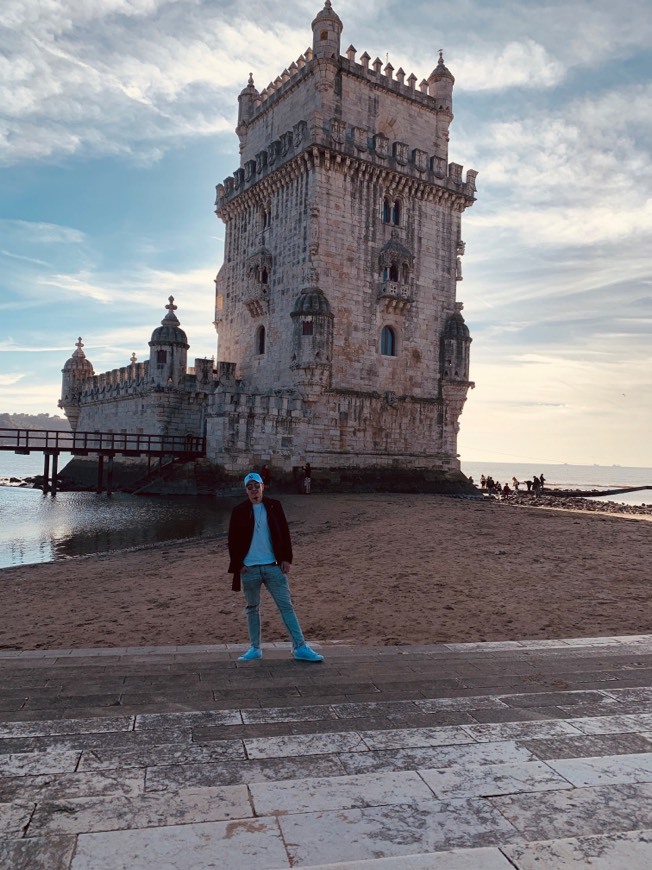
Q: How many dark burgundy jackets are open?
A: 1